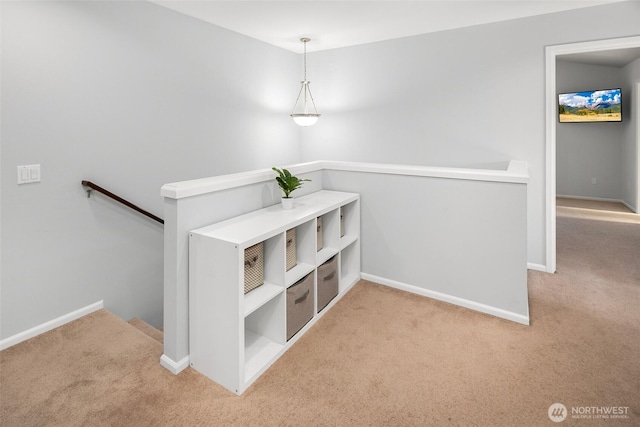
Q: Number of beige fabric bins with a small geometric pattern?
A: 4